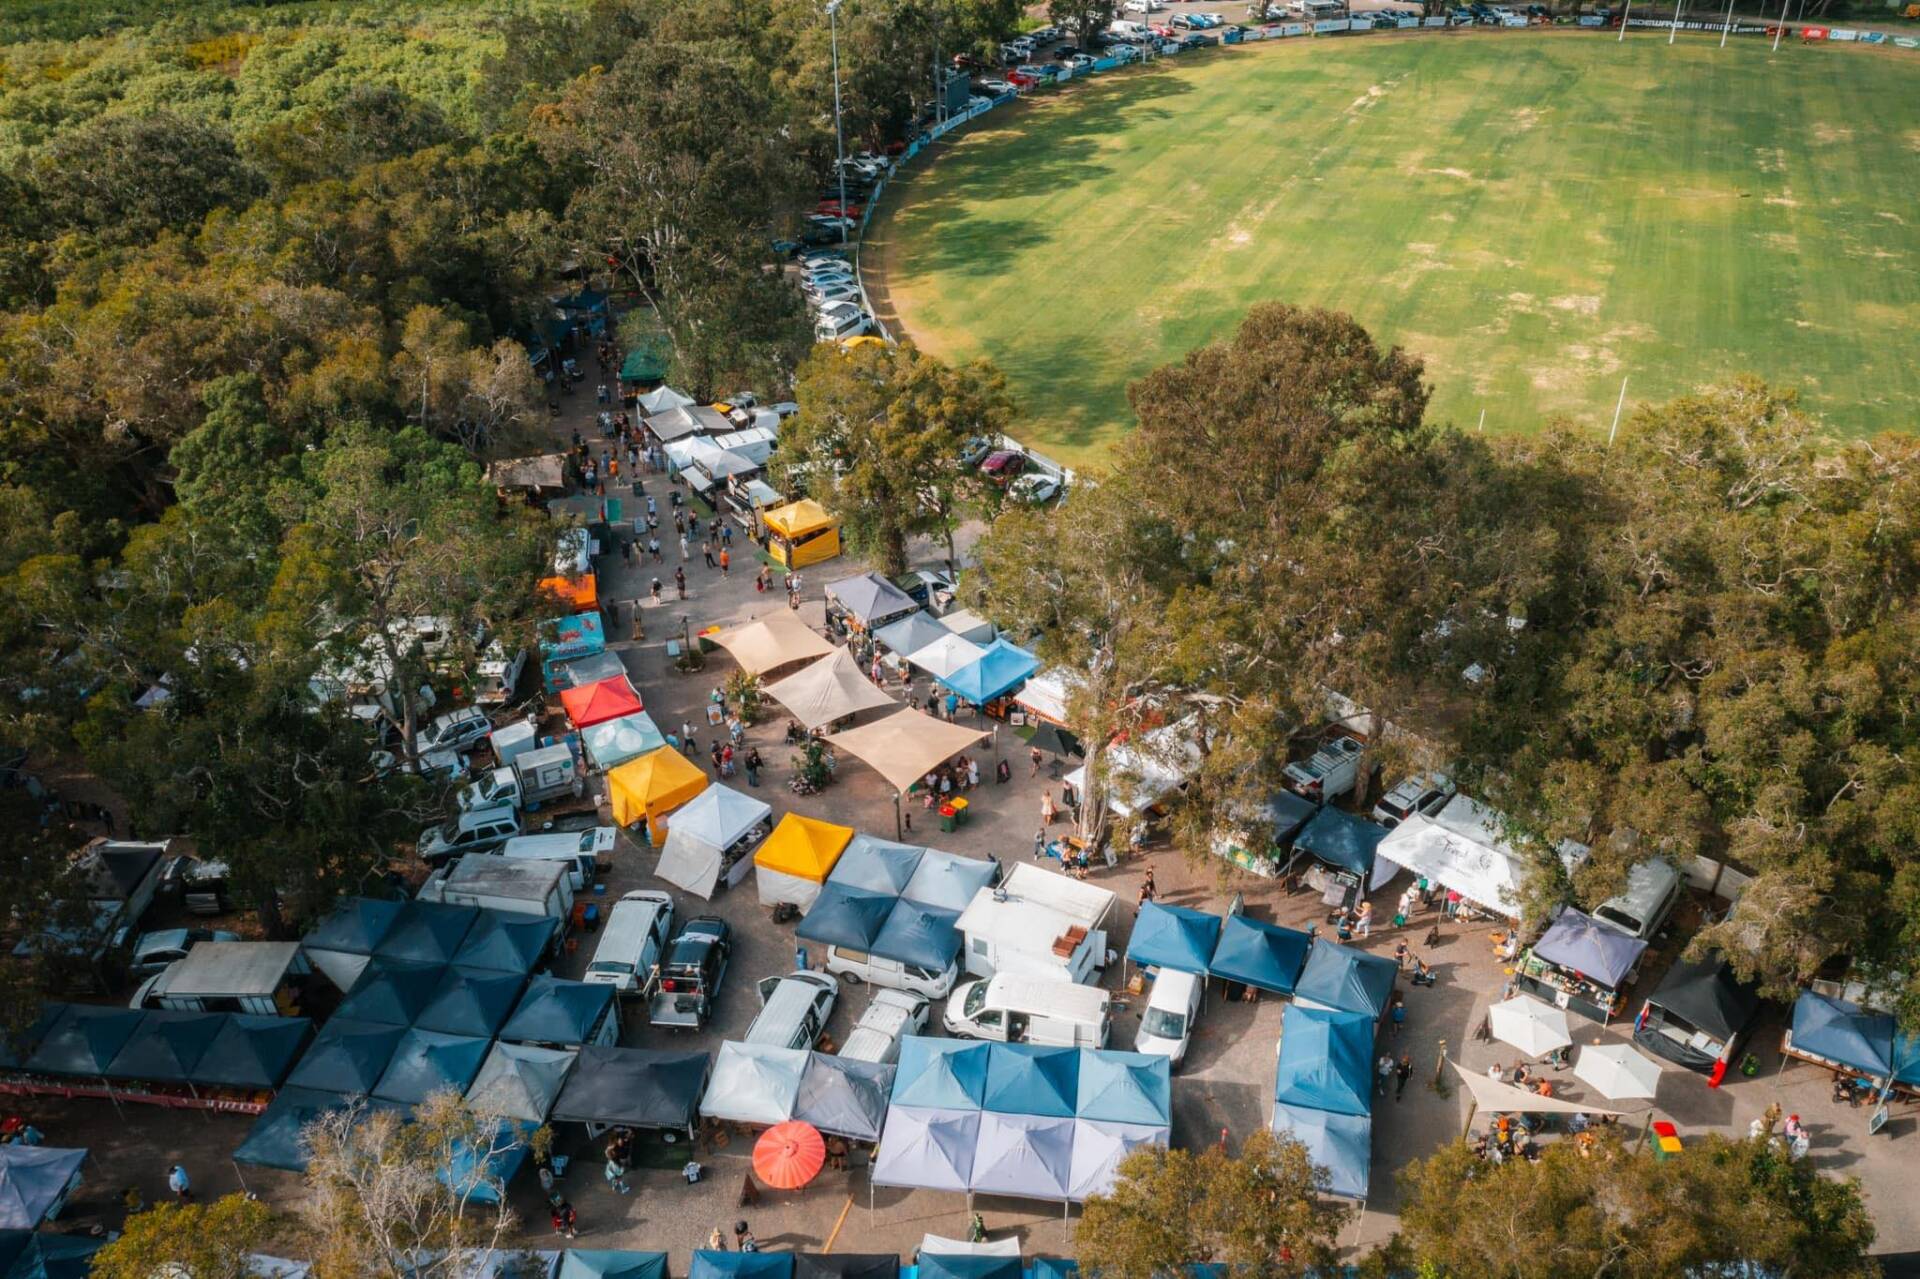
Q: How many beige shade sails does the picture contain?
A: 4